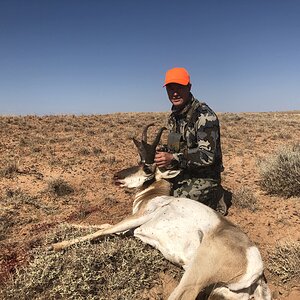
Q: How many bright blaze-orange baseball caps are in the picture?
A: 1